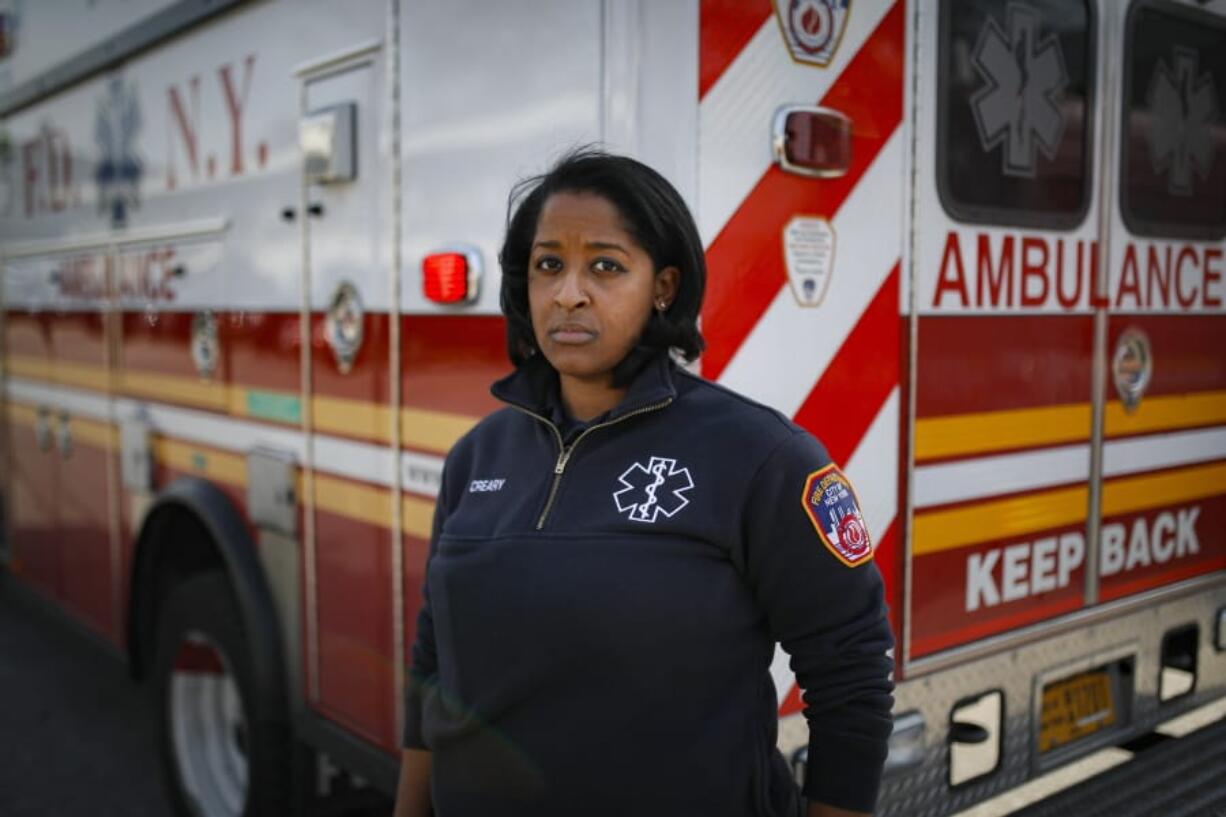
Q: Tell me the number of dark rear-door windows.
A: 2